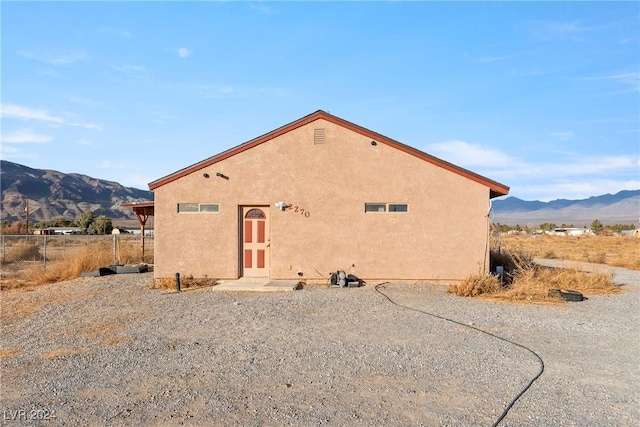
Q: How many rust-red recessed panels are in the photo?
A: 4